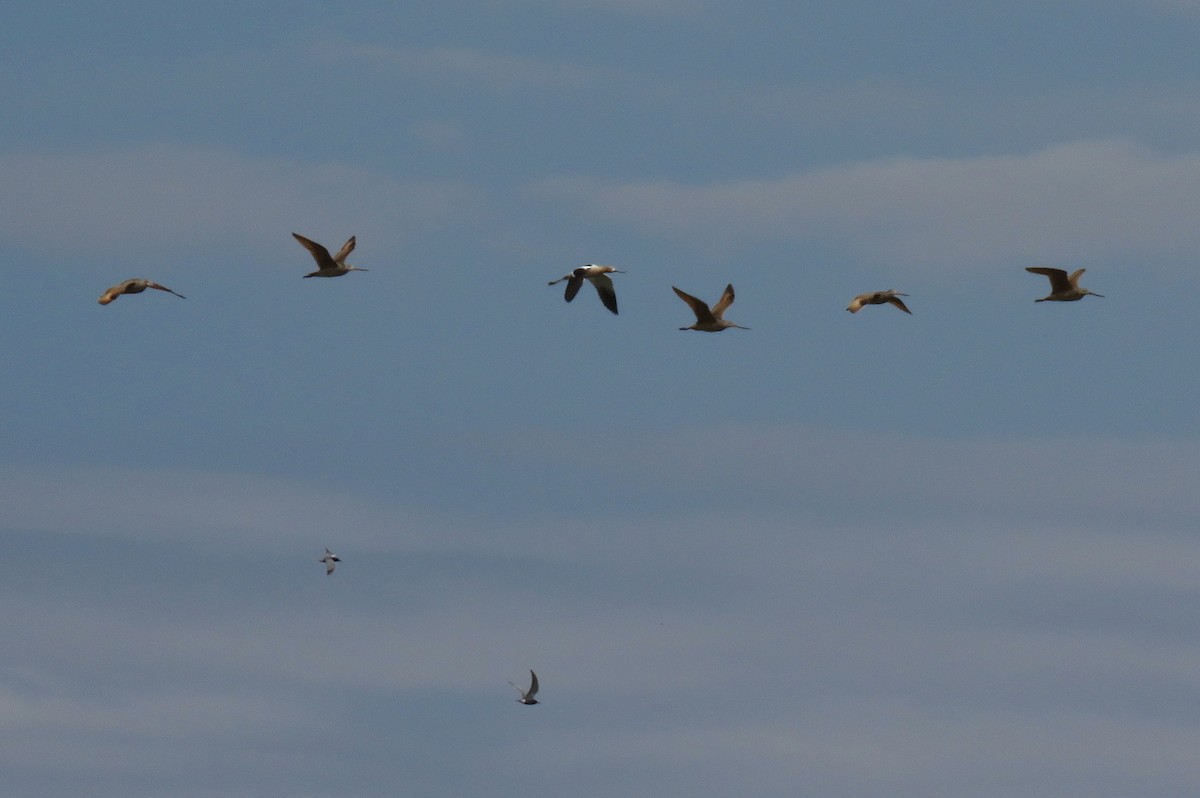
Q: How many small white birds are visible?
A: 2